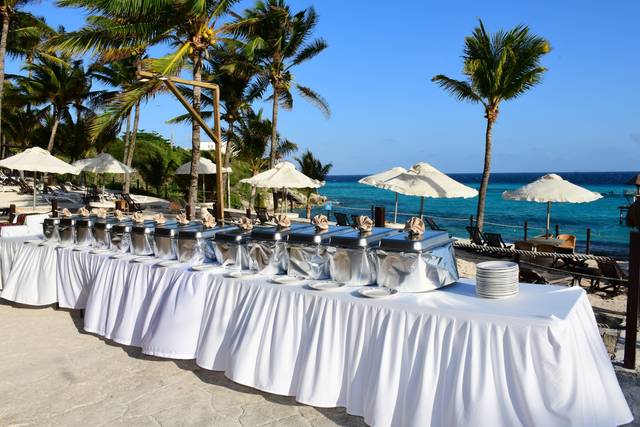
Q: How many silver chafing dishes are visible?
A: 13